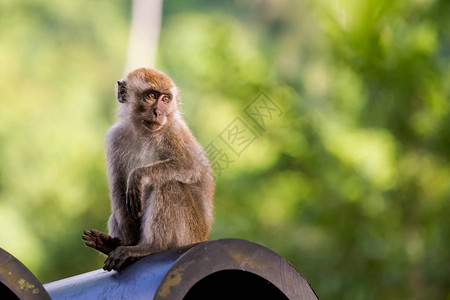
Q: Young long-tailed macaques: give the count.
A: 1